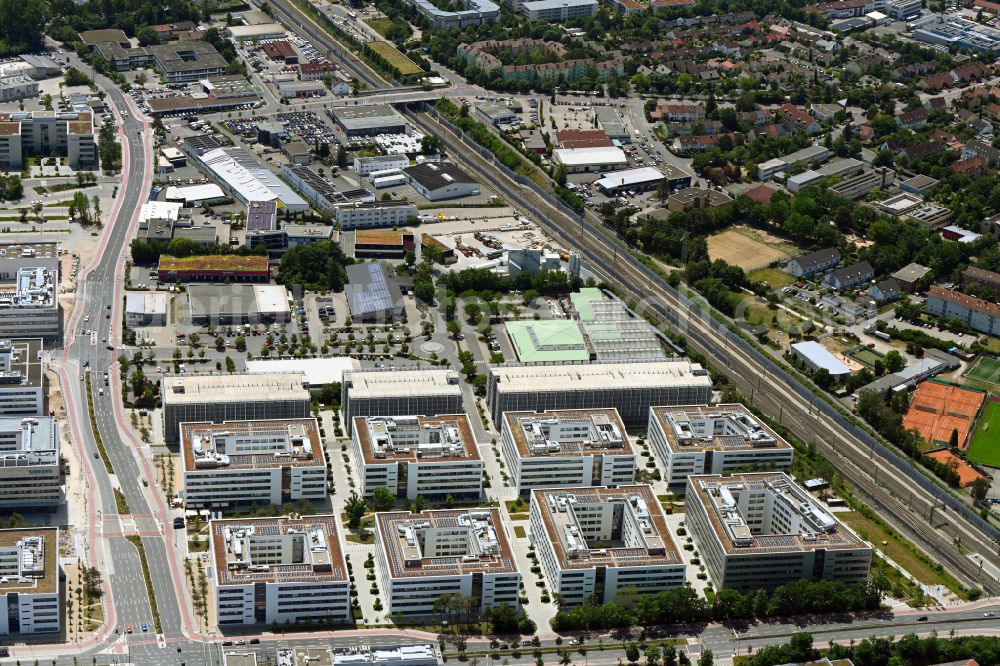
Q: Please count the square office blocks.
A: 8